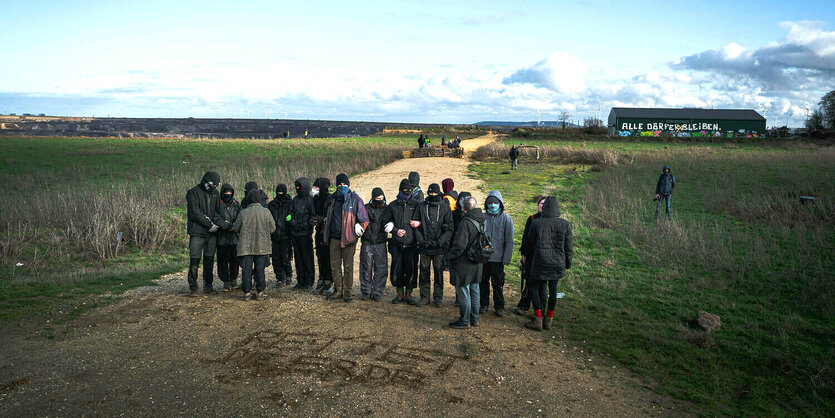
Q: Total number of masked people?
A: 11